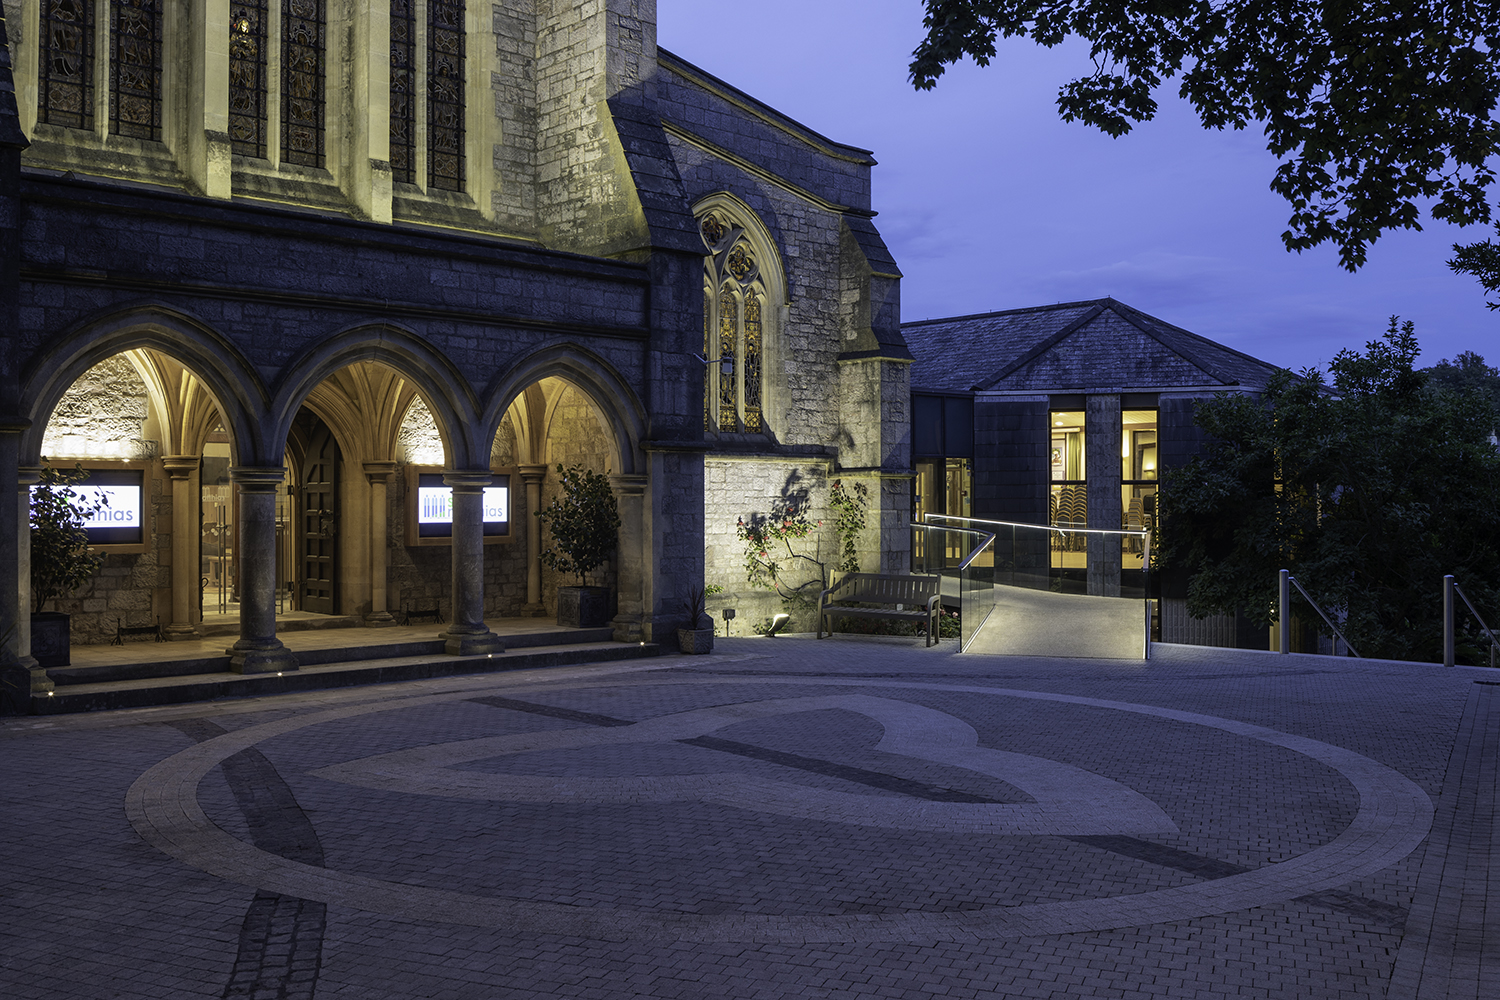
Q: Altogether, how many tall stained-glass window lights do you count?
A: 9